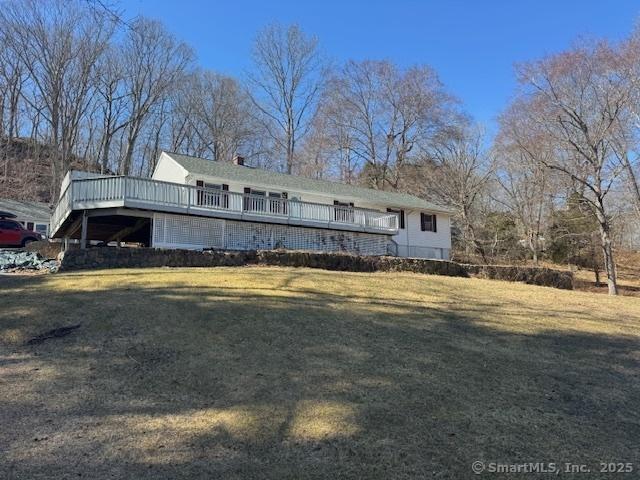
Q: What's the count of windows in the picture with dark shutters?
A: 5